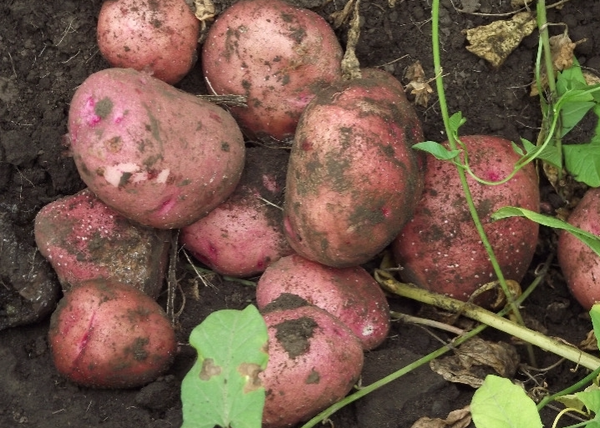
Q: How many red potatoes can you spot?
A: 11